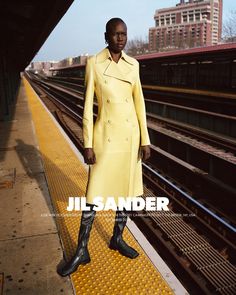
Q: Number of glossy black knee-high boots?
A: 2